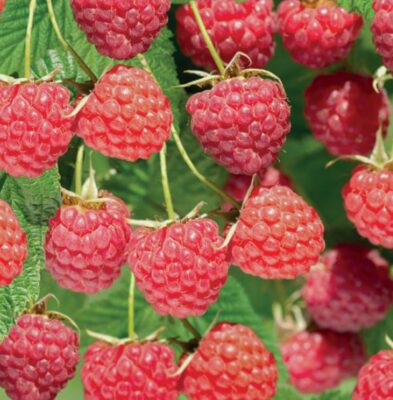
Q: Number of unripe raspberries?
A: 0